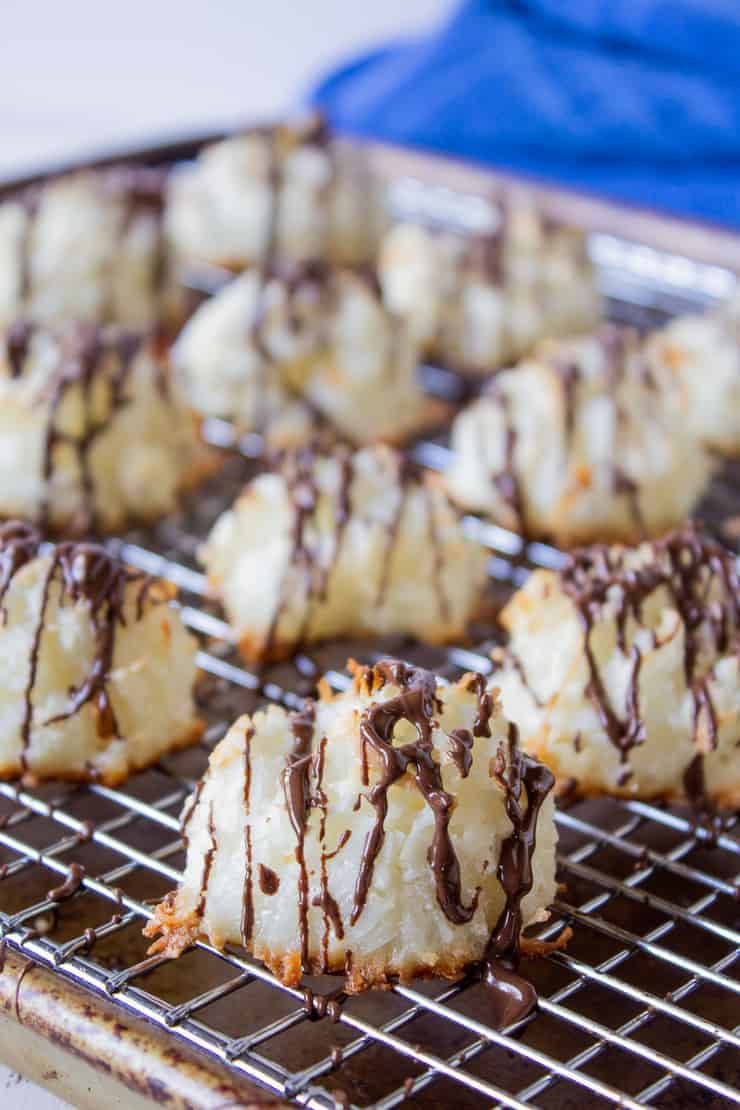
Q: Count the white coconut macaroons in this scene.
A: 11